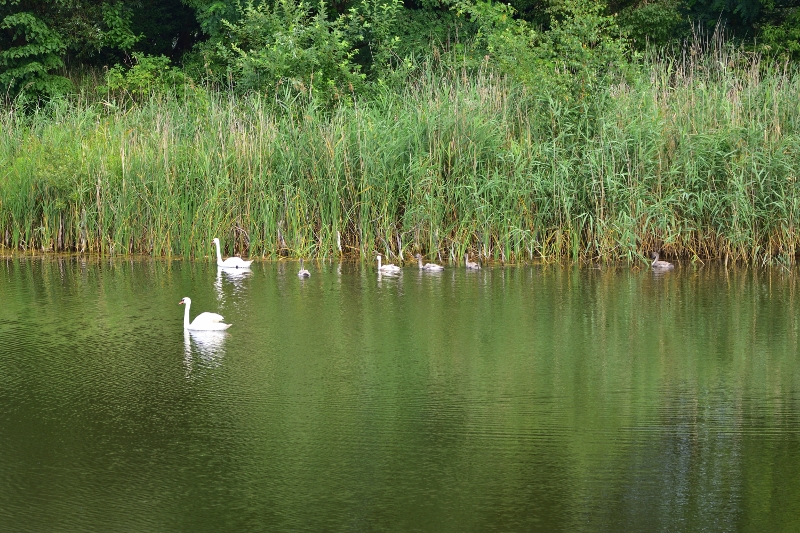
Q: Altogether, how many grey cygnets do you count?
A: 5